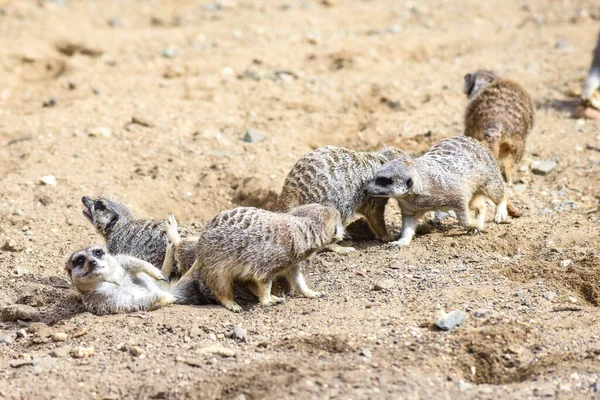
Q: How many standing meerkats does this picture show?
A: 4